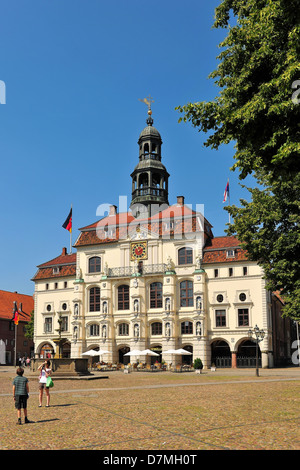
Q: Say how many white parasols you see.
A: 6